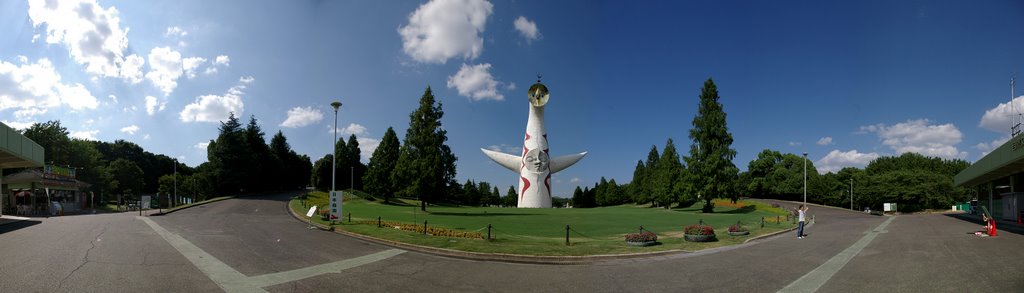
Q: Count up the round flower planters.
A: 3